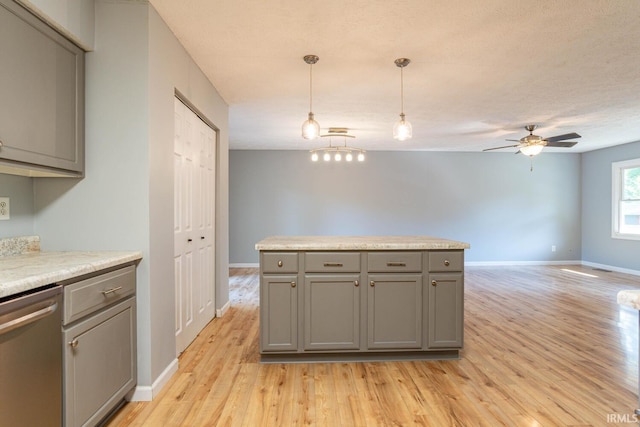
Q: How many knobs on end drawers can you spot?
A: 2